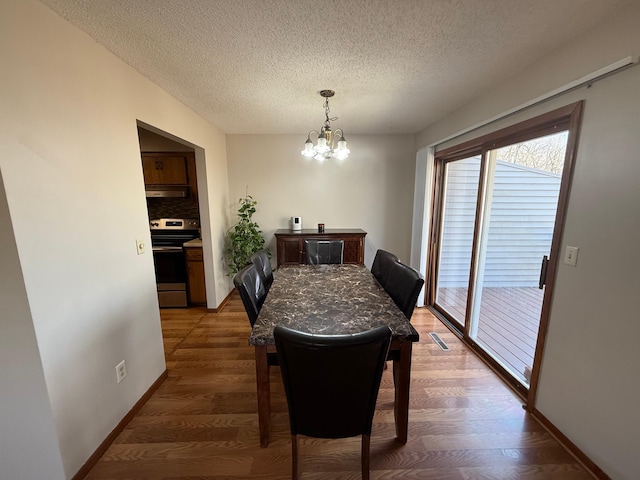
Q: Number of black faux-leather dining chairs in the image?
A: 6